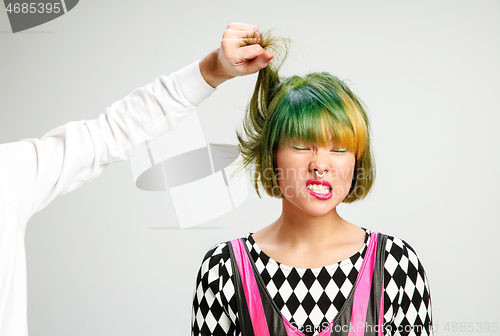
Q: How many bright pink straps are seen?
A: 2